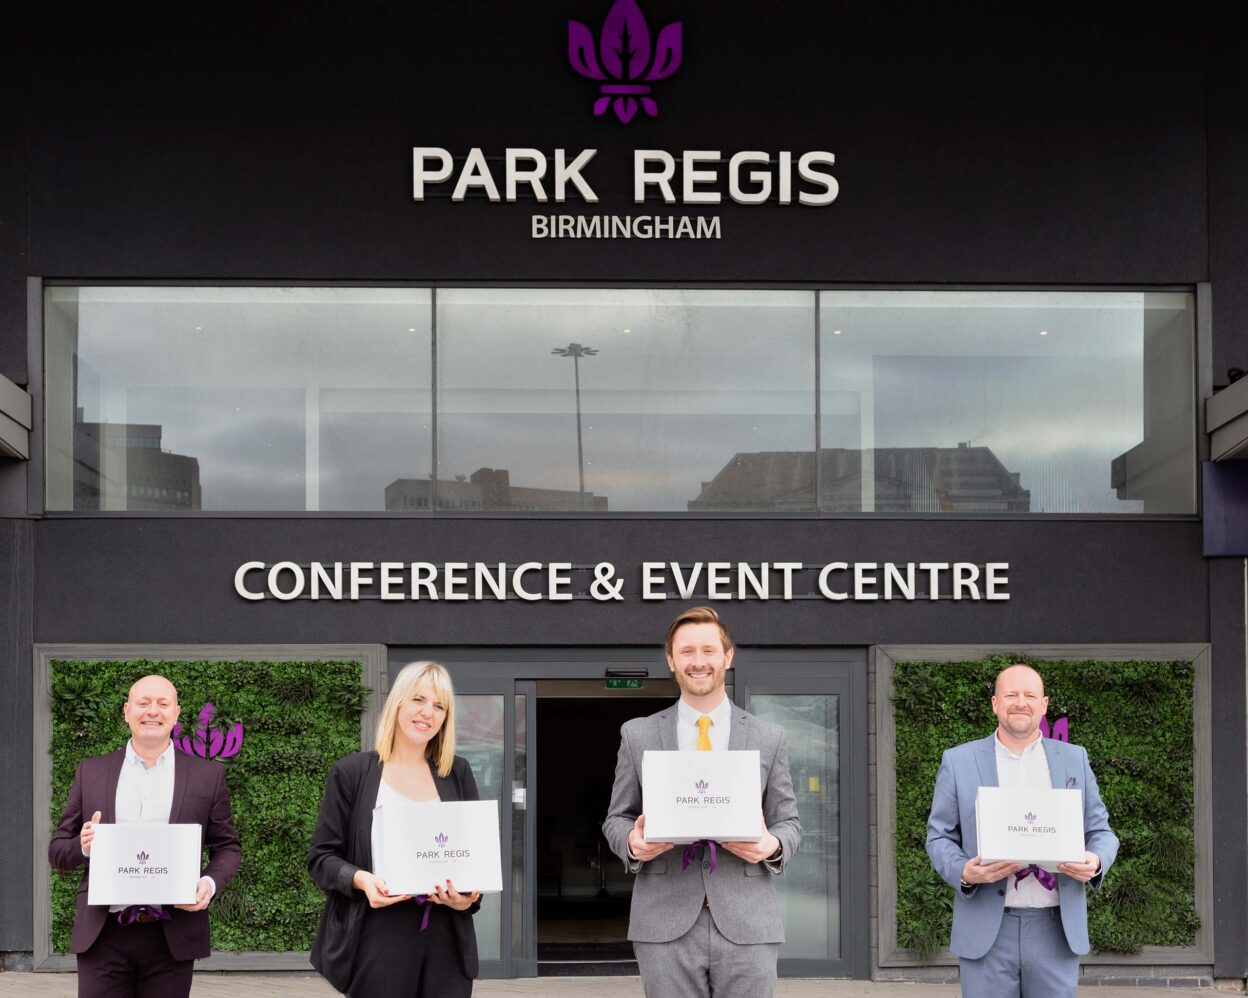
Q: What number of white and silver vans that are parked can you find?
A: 0